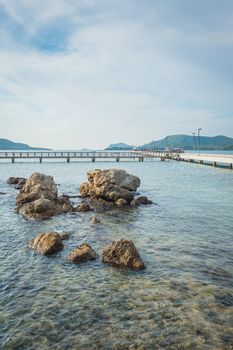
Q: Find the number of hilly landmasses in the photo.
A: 3